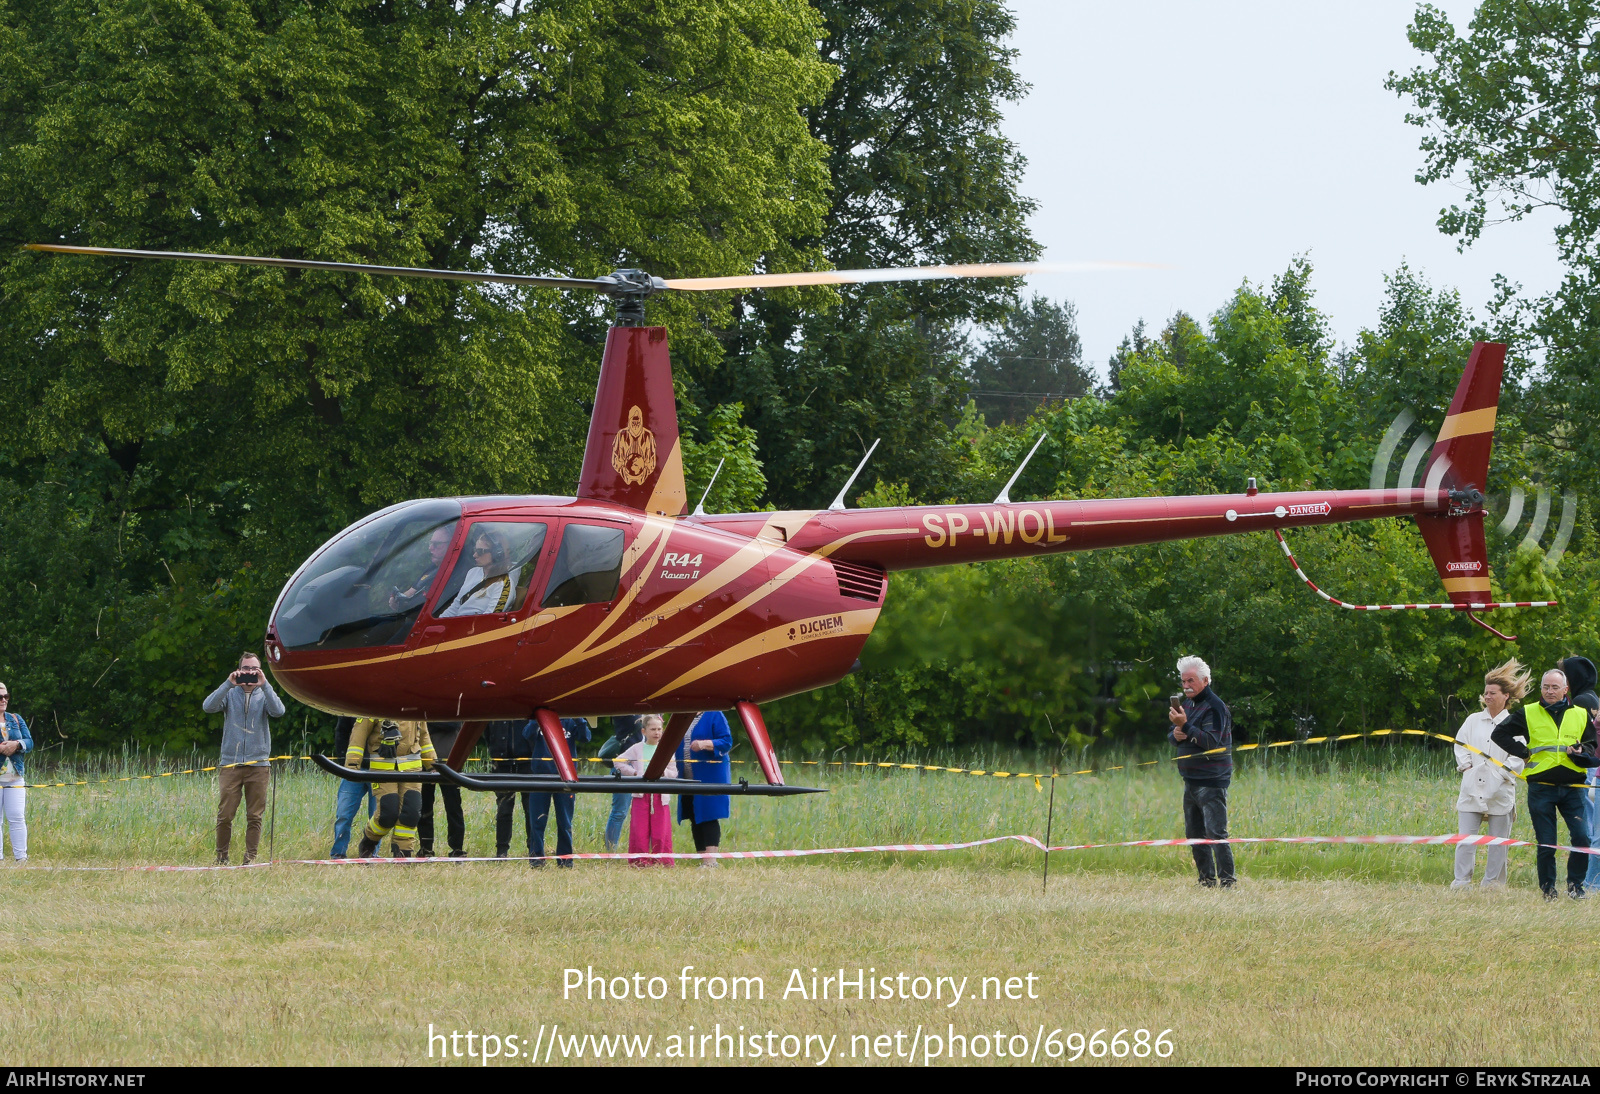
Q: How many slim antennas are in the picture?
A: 3